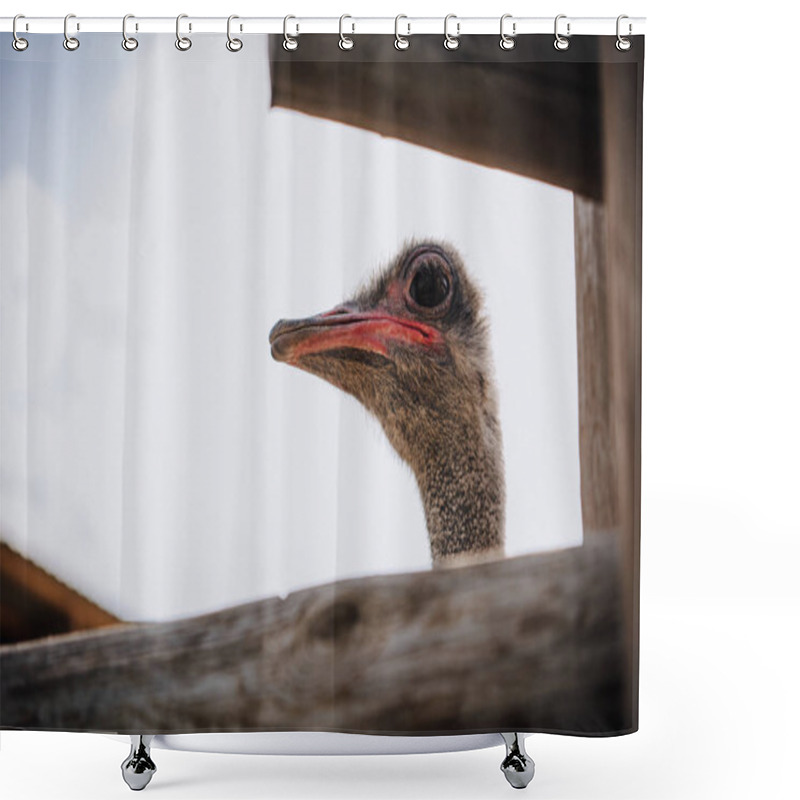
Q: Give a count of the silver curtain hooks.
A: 12